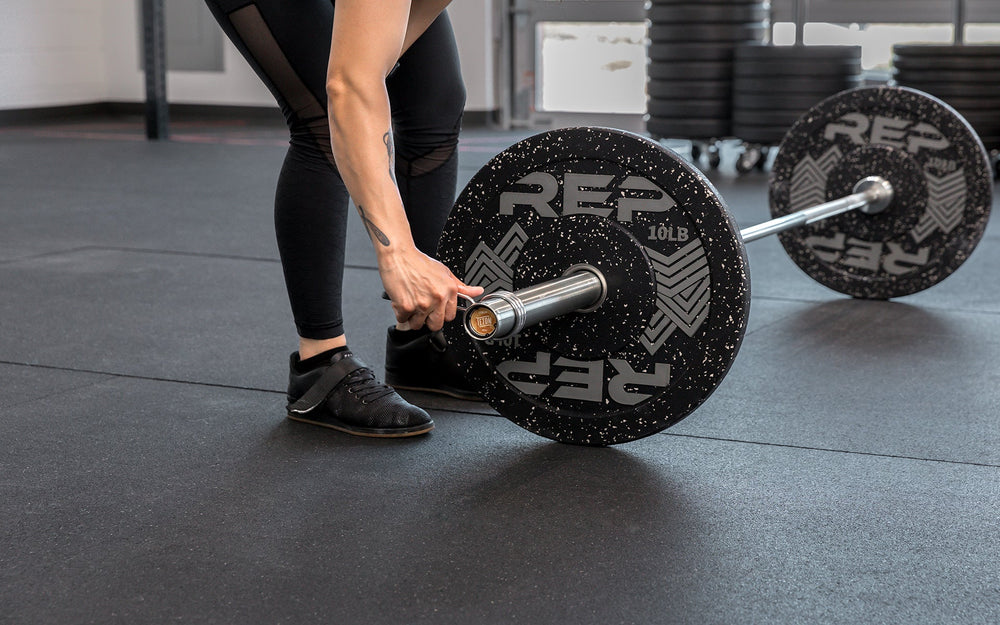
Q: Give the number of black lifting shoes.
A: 2